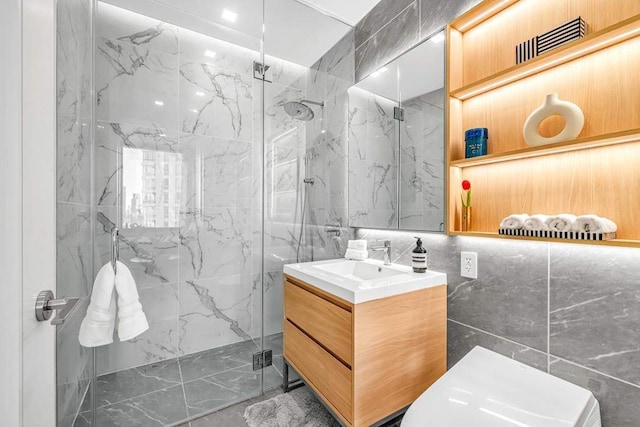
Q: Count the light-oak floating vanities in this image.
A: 1